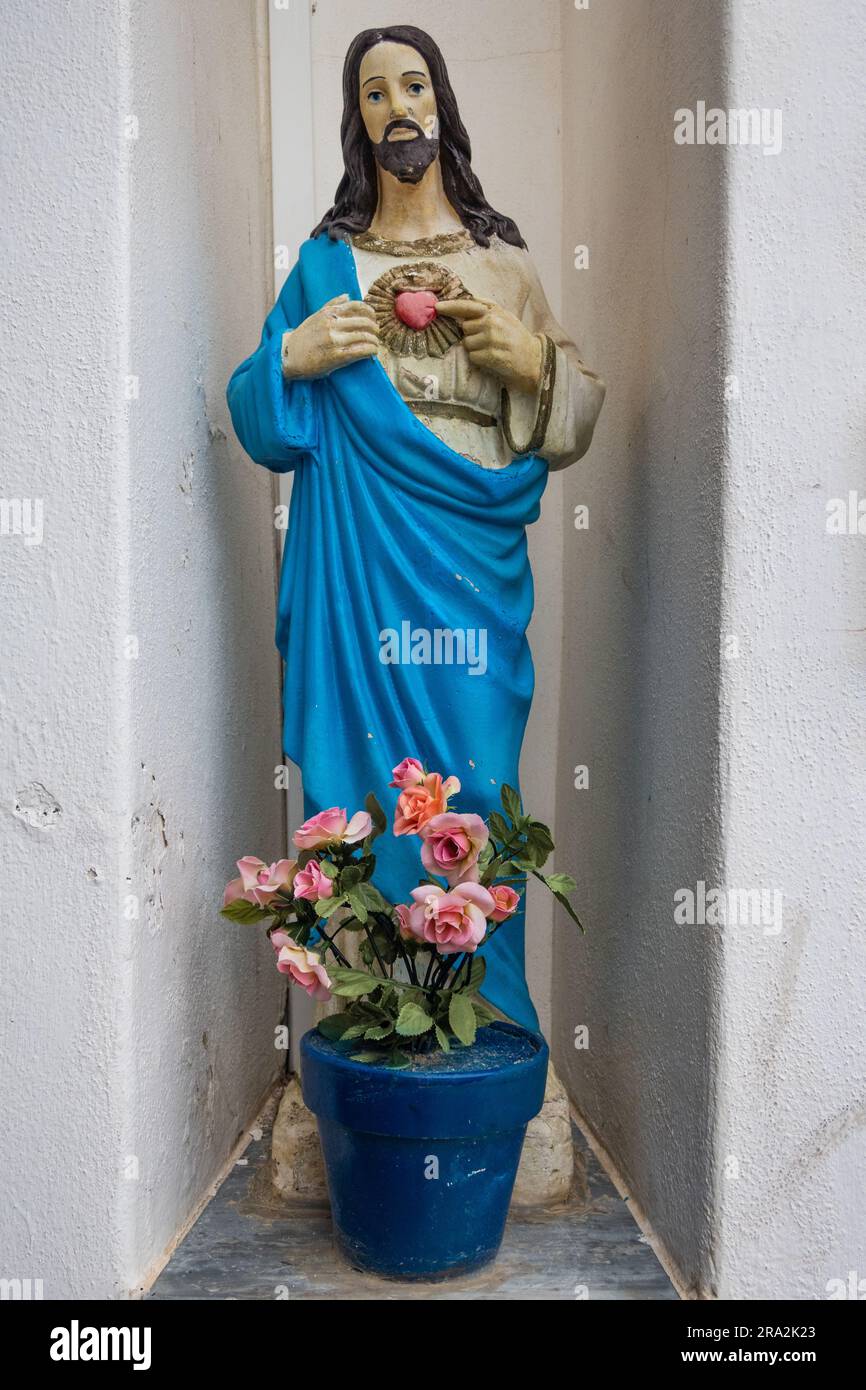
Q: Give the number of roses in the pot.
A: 10